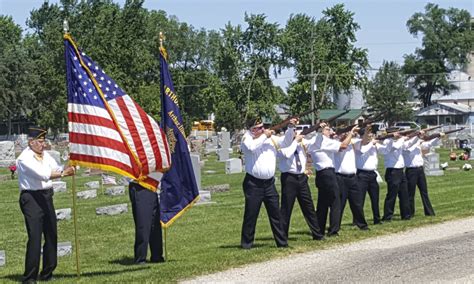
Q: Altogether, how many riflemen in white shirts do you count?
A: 7